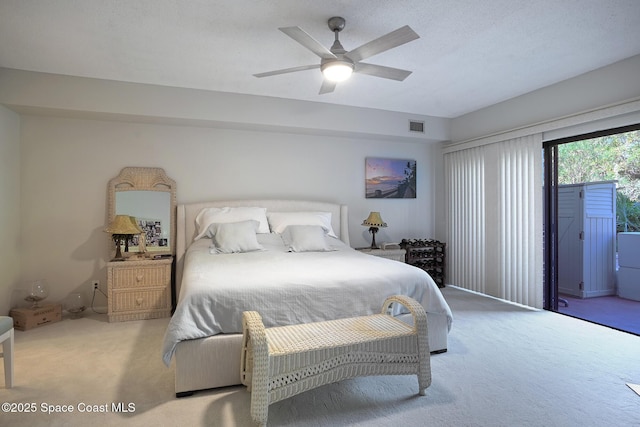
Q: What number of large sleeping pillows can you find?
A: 2